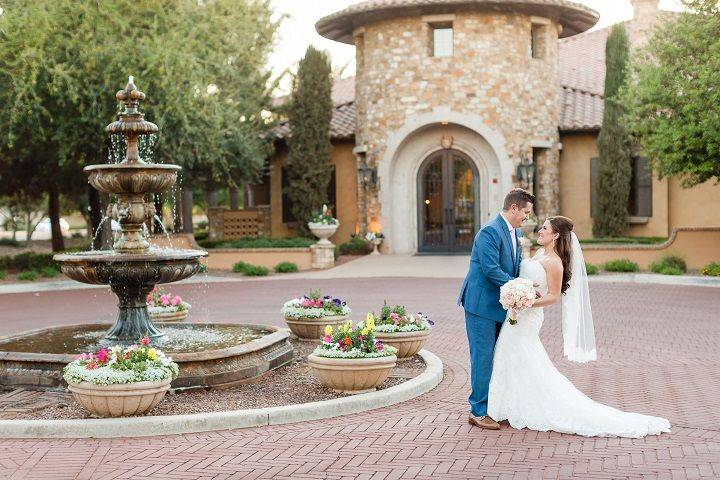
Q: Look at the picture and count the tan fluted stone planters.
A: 5